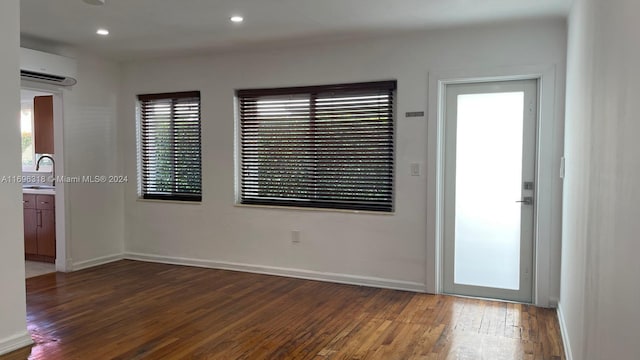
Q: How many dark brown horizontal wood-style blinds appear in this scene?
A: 2